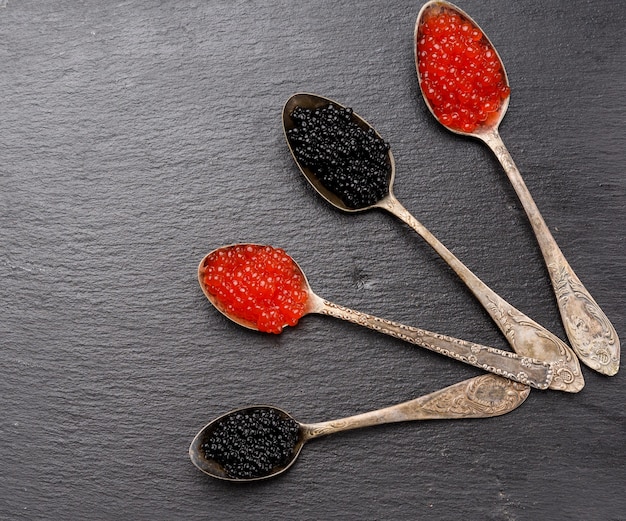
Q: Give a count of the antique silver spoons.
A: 4